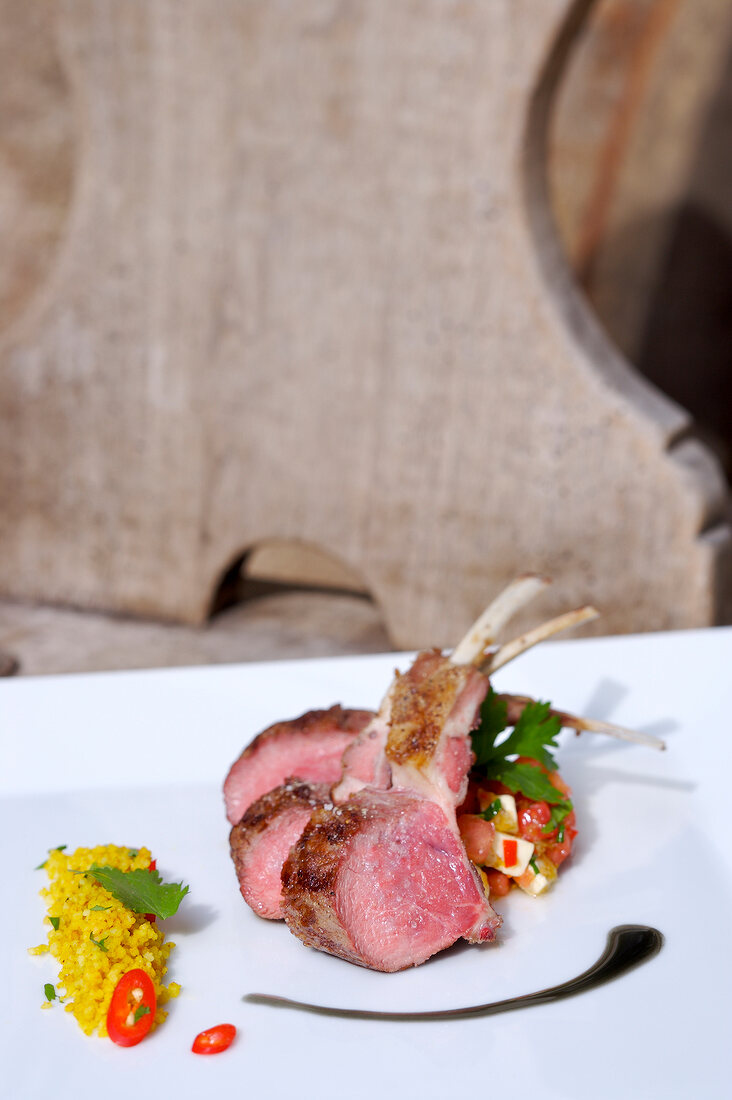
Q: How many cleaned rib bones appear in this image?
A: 3